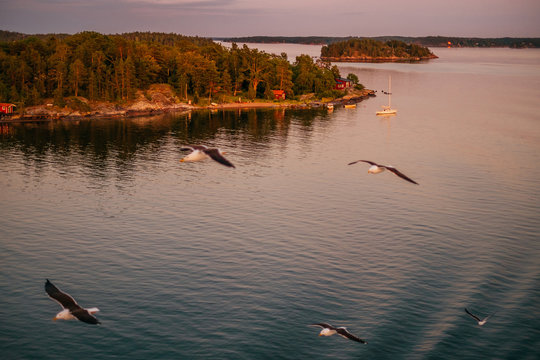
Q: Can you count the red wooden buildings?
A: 3